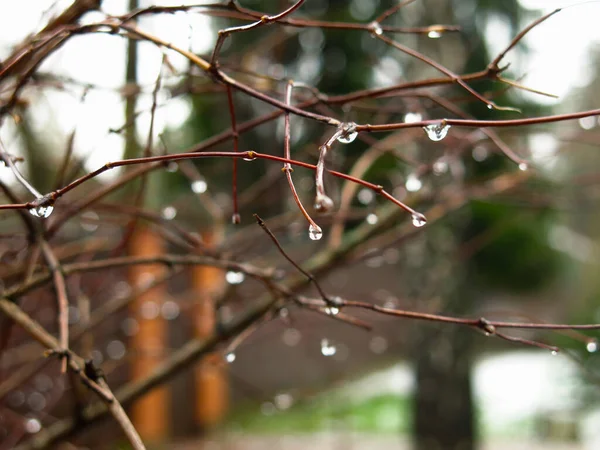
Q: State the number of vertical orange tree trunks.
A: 2